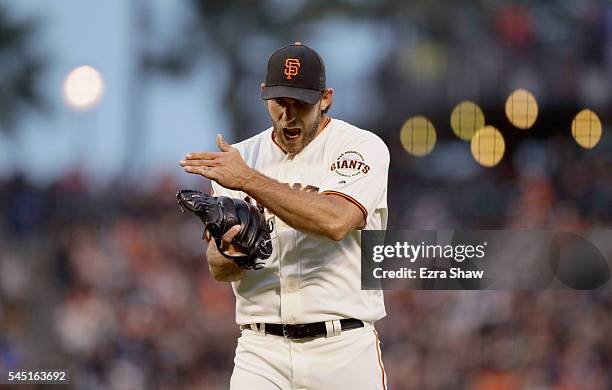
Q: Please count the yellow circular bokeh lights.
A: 5